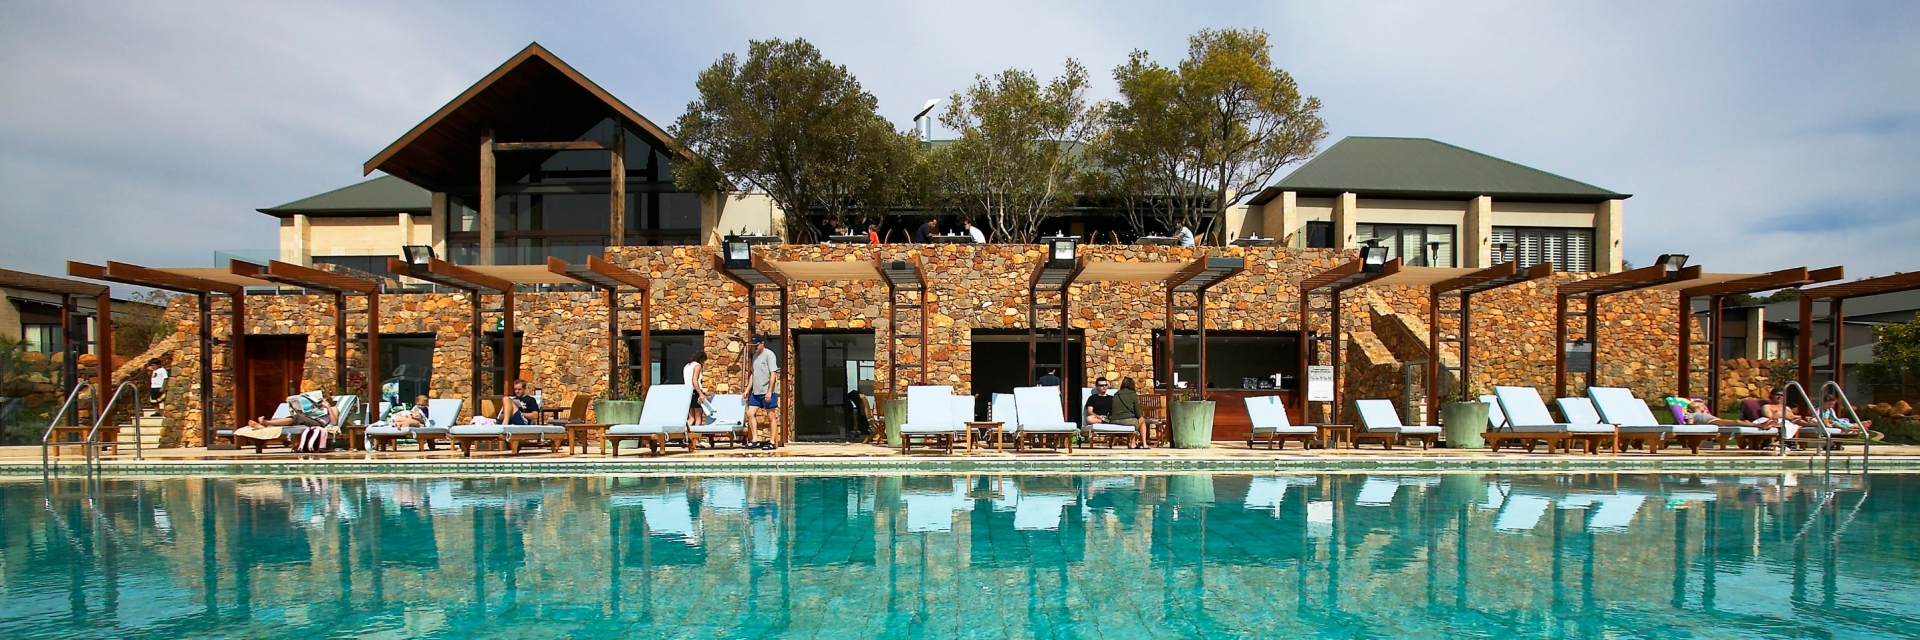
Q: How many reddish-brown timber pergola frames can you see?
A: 14